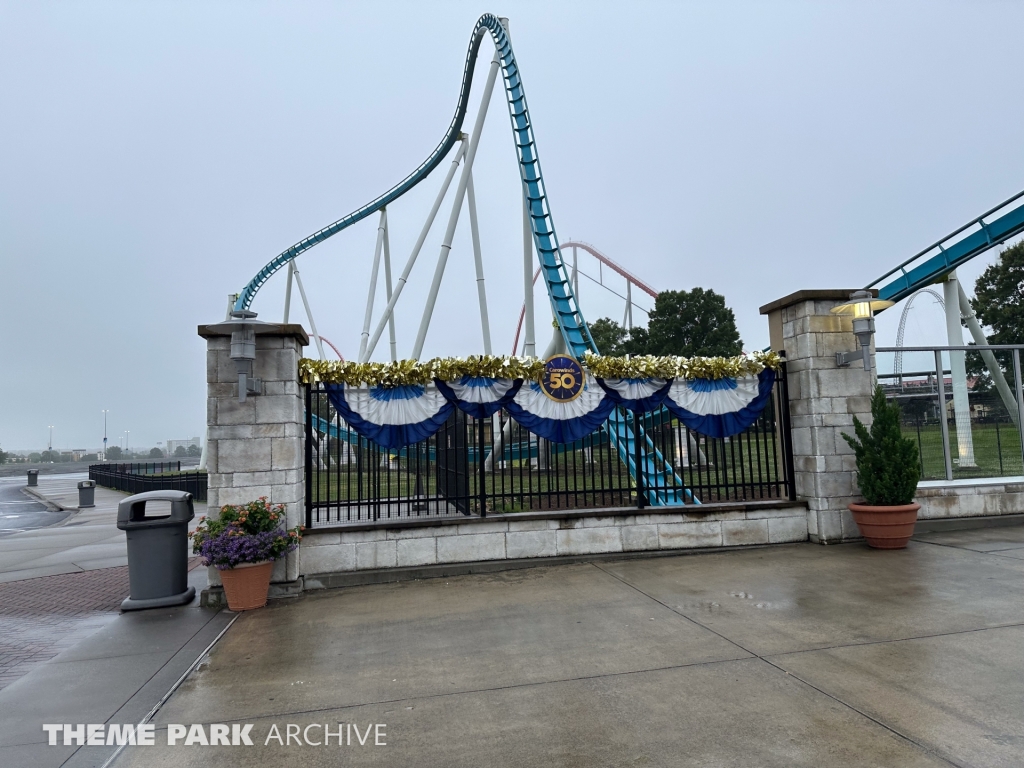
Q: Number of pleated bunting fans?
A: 5